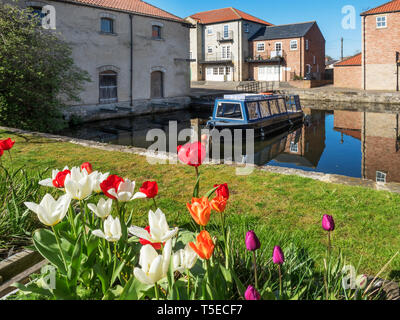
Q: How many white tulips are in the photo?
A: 10